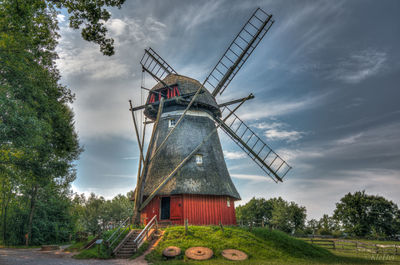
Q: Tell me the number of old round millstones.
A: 3